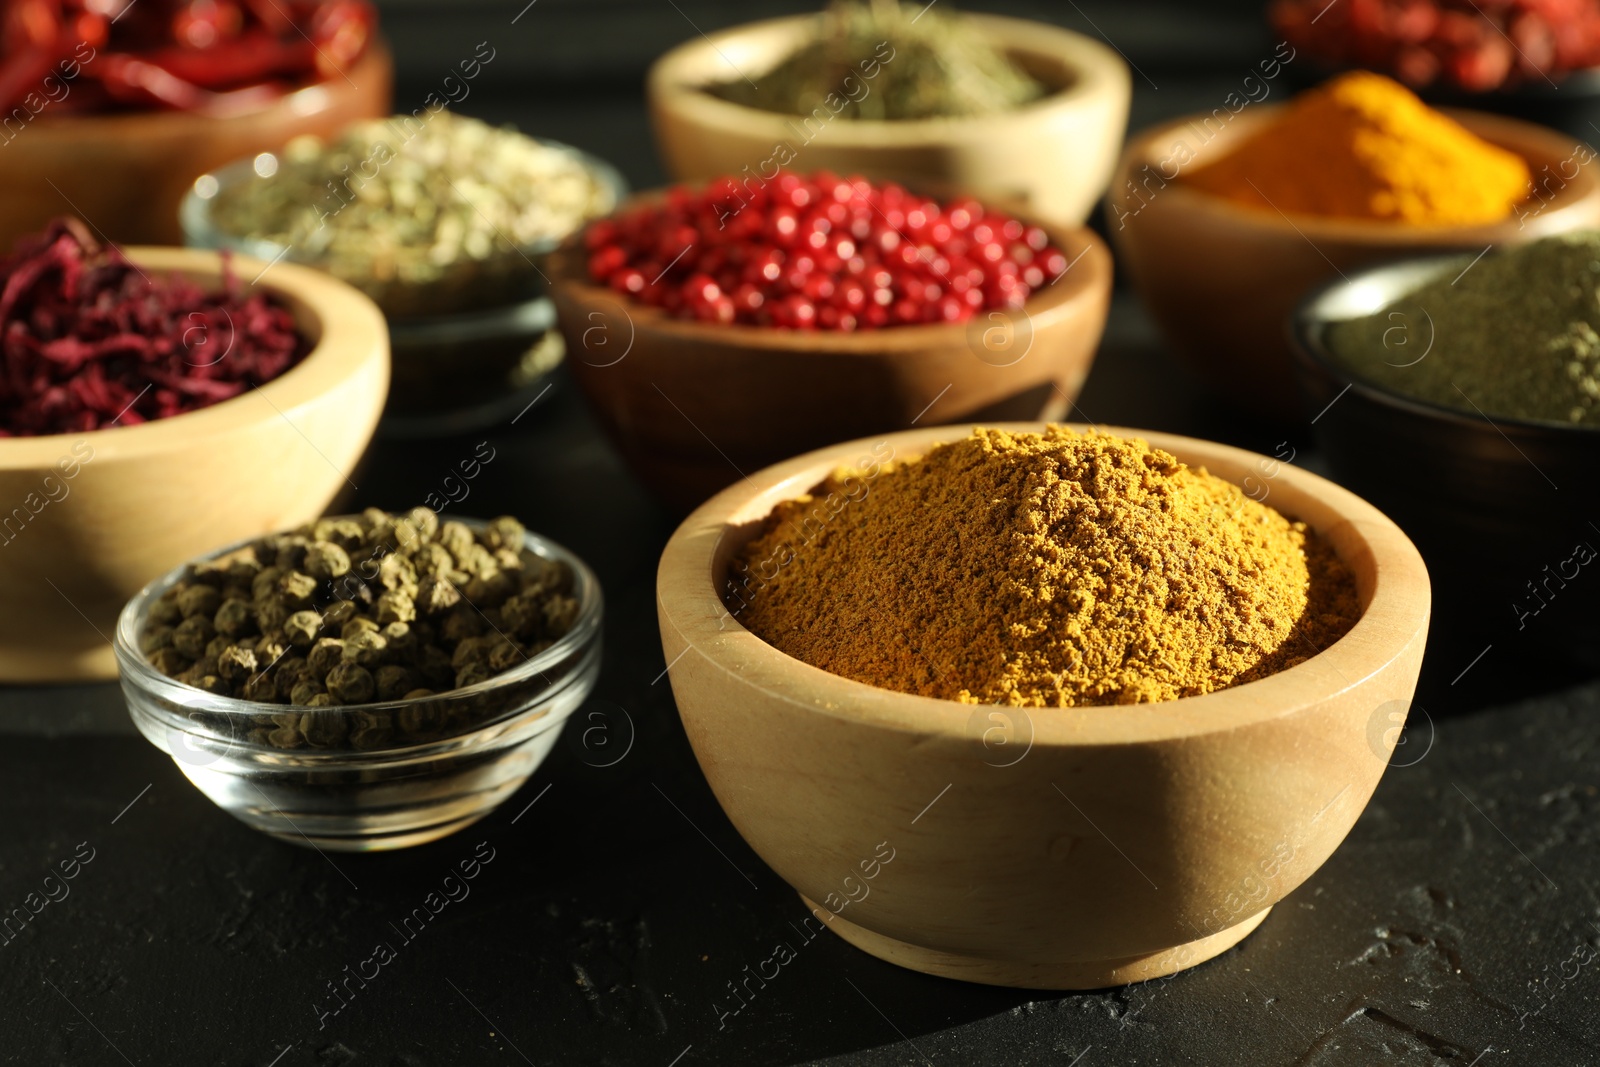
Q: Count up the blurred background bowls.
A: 8